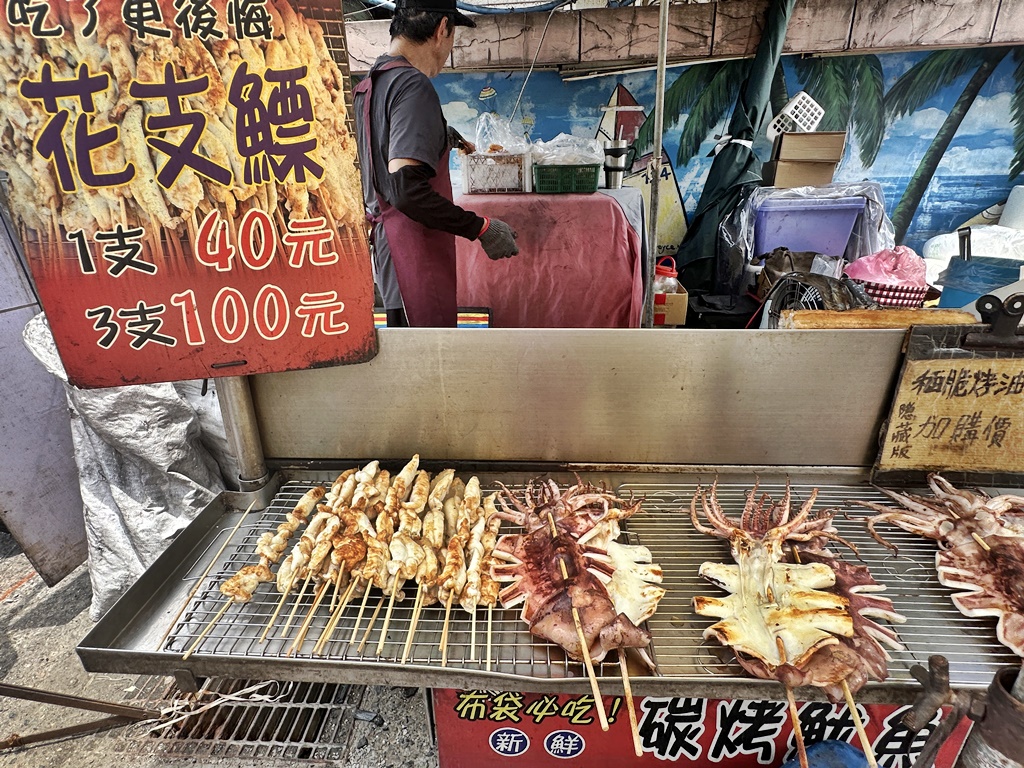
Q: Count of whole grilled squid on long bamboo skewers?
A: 5